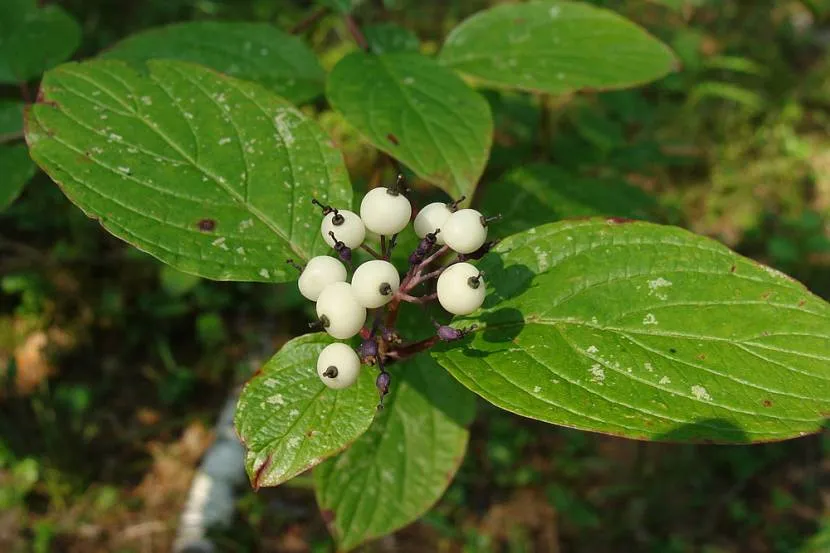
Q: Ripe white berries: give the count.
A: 9